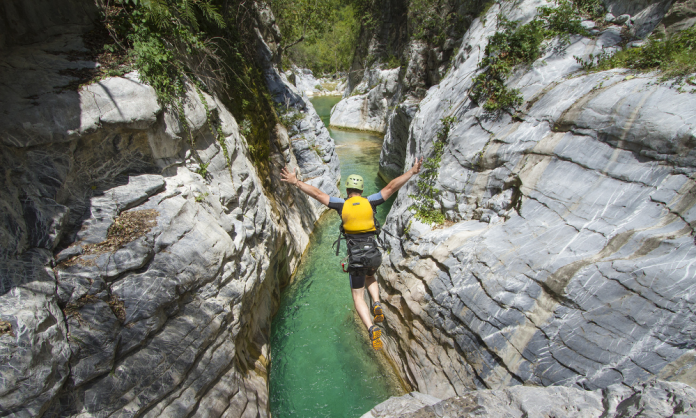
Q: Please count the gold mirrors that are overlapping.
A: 0